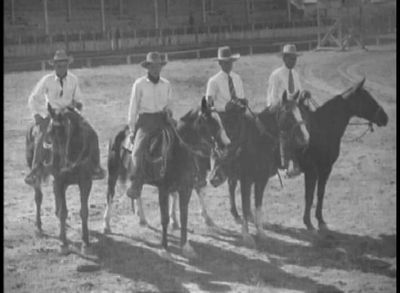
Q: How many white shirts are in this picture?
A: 4